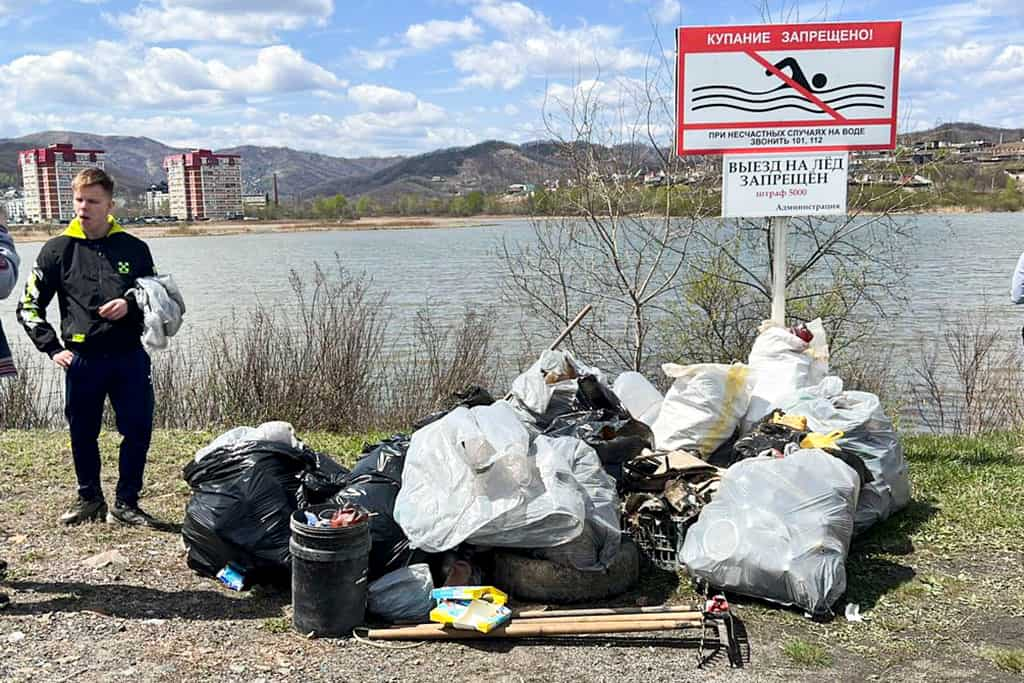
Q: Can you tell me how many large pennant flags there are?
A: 0